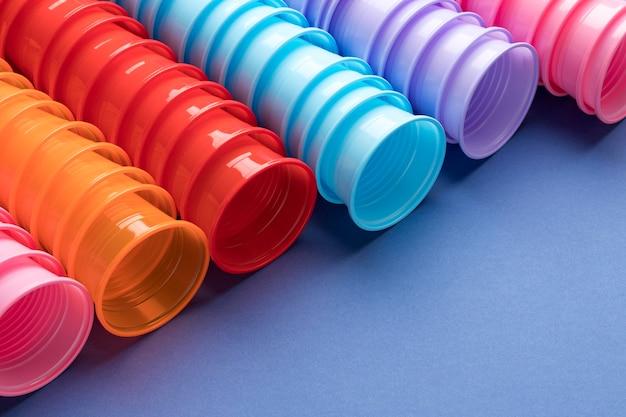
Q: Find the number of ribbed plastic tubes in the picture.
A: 6